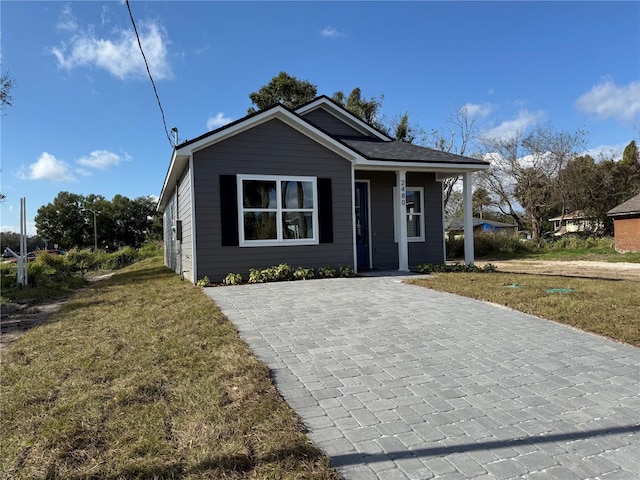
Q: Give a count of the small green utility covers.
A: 2